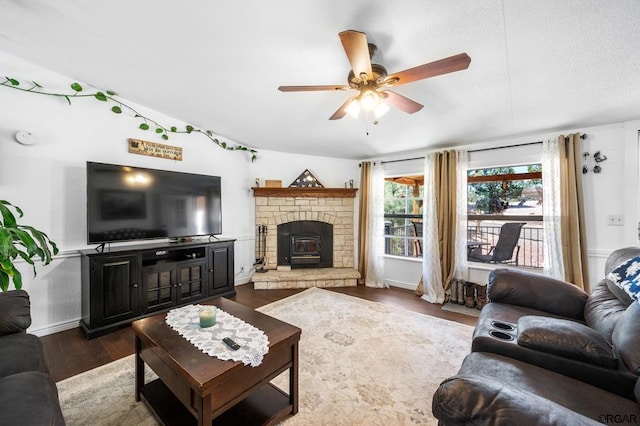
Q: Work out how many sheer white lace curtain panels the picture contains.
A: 4